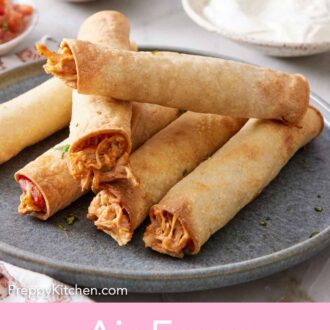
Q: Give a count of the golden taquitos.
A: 6